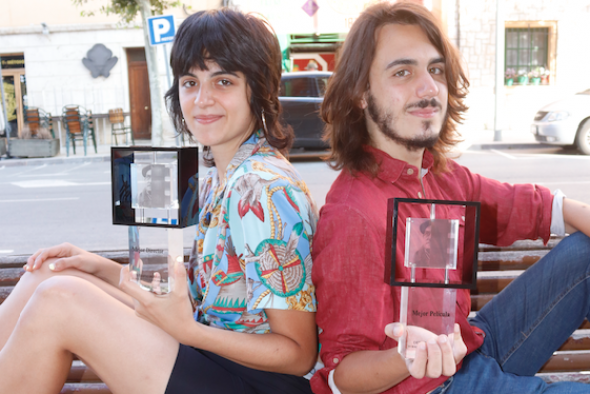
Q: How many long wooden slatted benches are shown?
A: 1